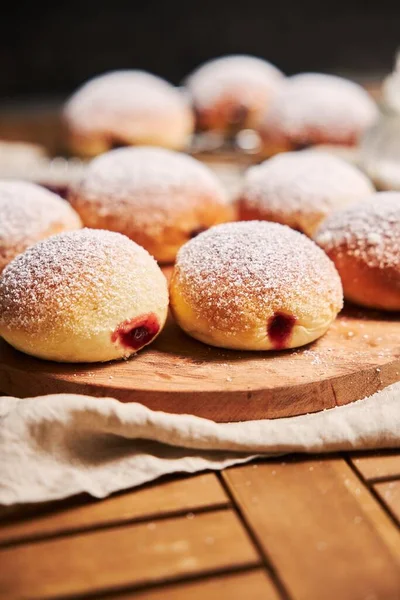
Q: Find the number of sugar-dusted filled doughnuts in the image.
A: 9